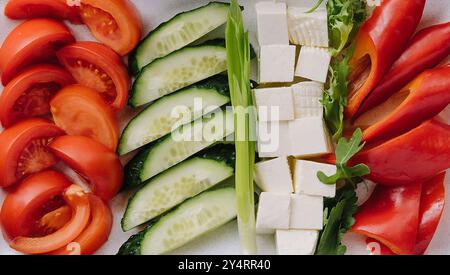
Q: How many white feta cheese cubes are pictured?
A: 13